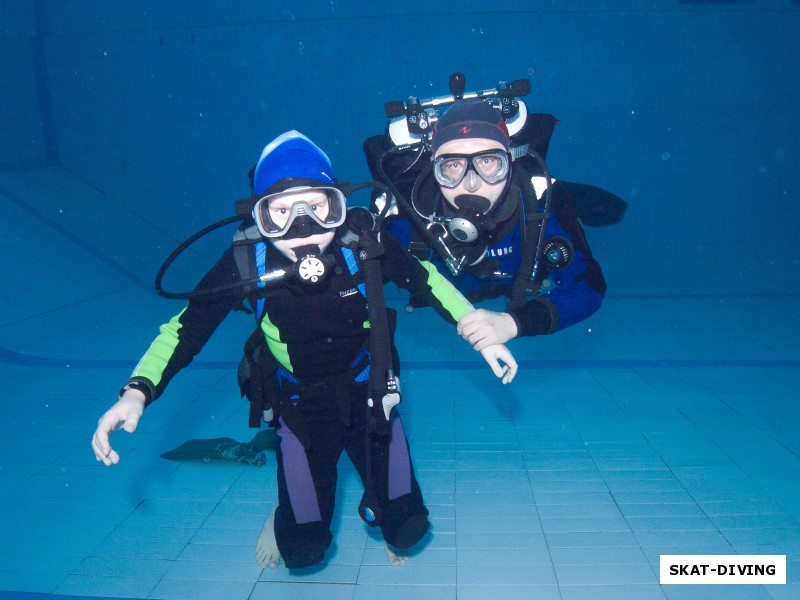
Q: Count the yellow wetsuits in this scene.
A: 0